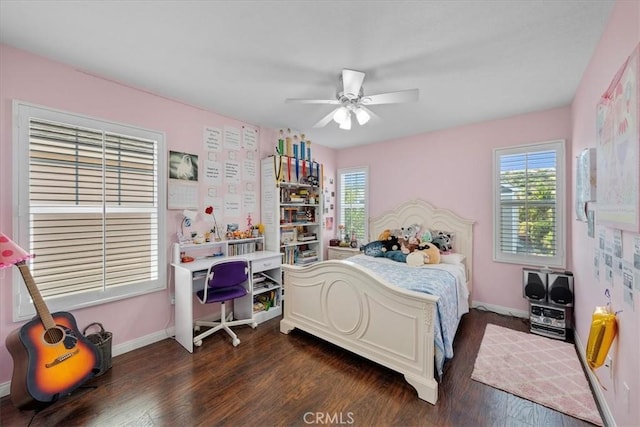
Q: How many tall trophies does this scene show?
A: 5